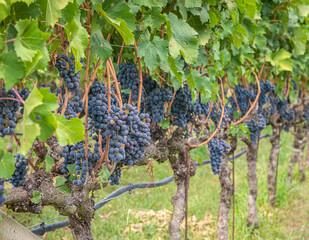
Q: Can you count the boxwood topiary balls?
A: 0